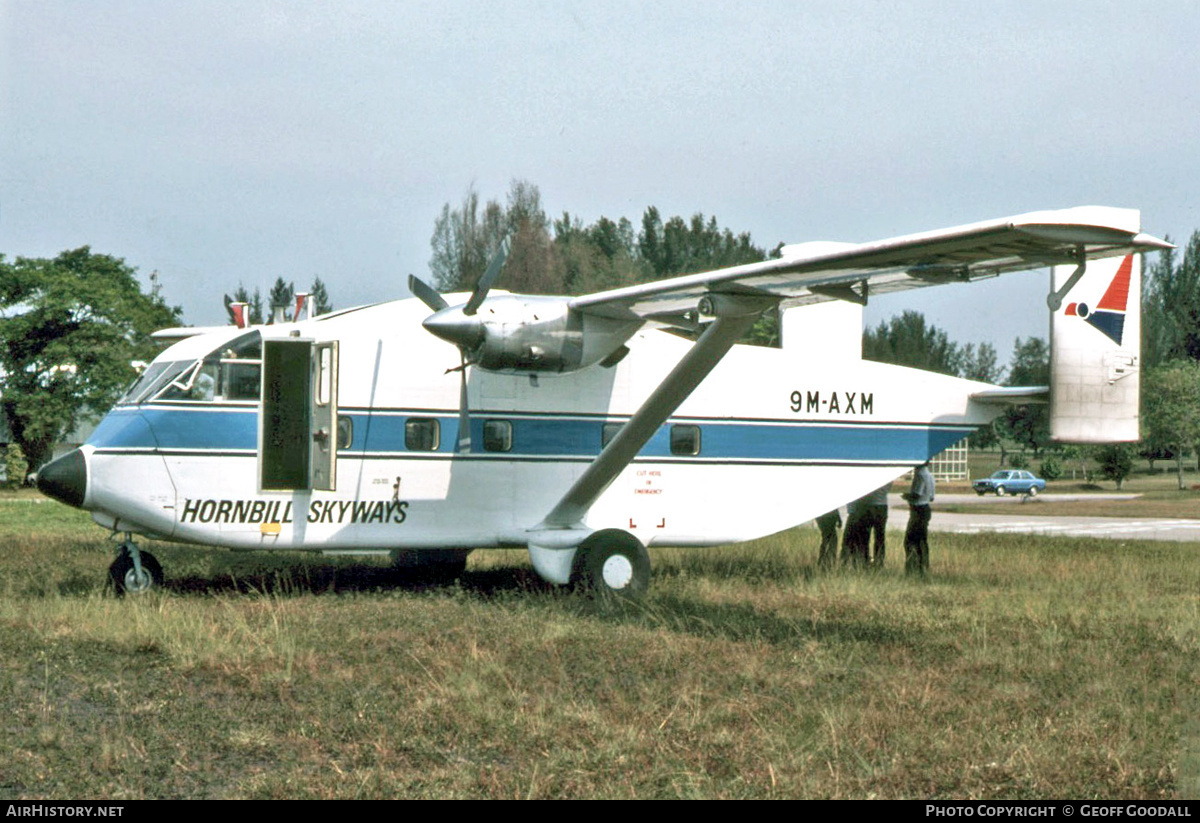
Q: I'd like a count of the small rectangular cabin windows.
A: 5